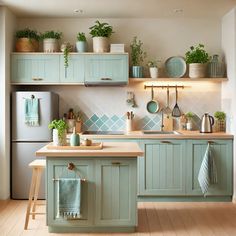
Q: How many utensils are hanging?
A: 3